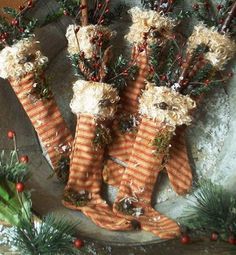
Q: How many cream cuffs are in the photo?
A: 6